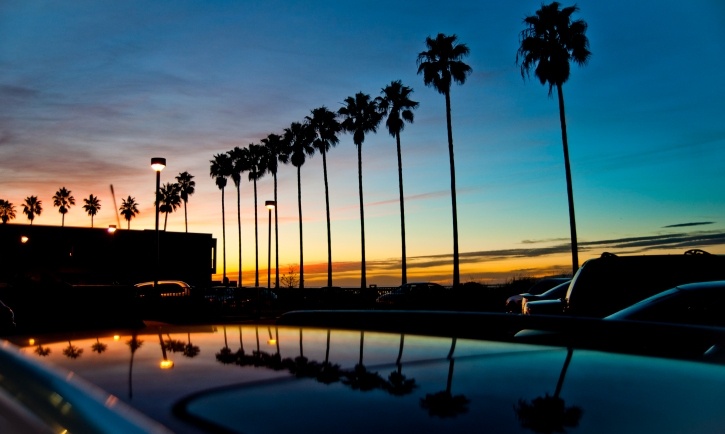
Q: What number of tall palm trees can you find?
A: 10